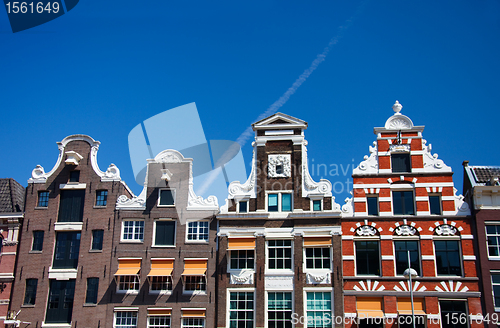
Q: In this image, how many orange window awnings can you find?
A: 9